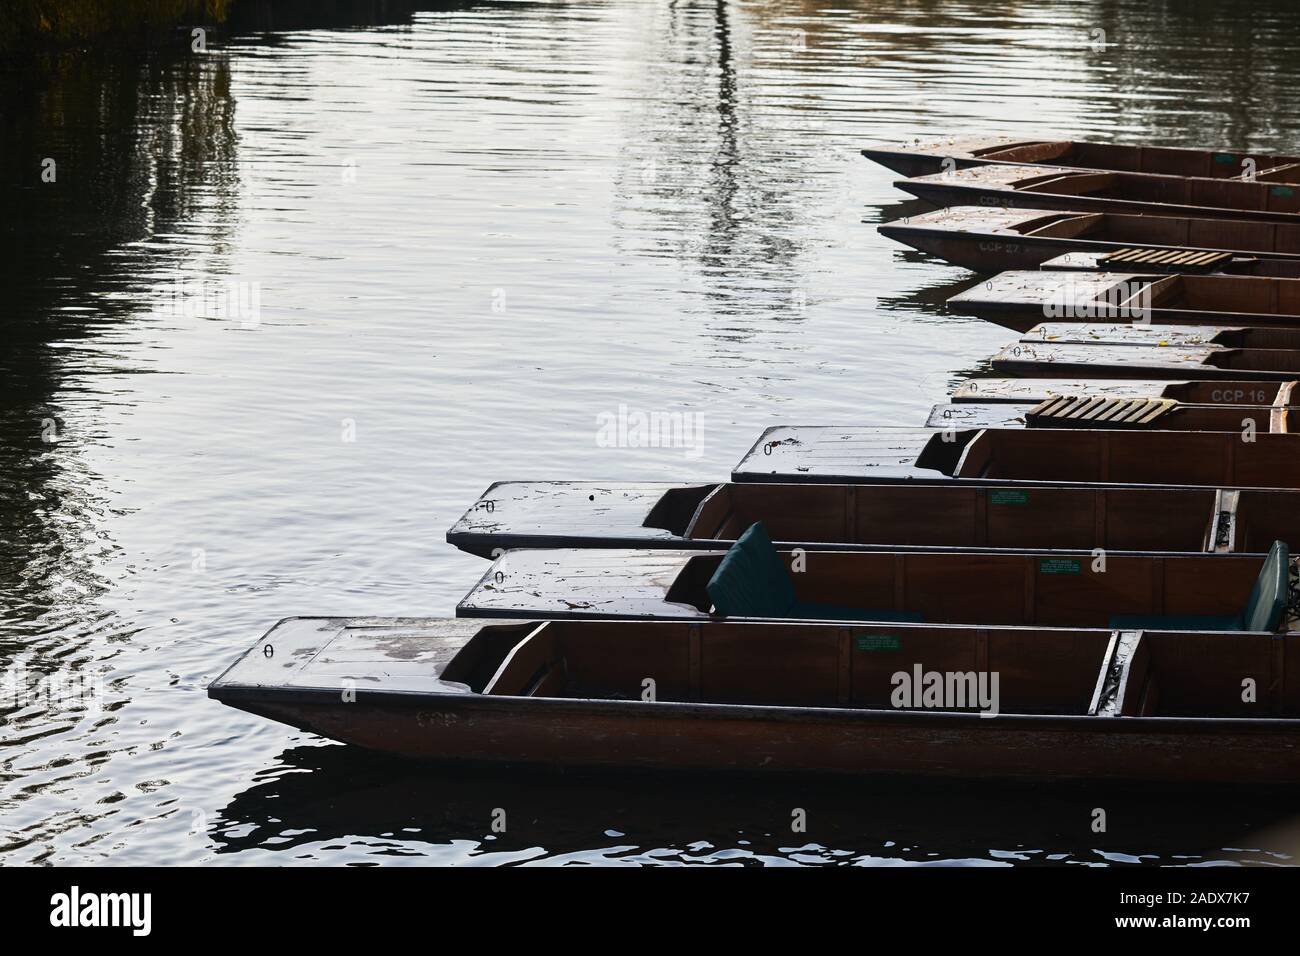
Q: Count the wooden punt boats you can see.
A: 13